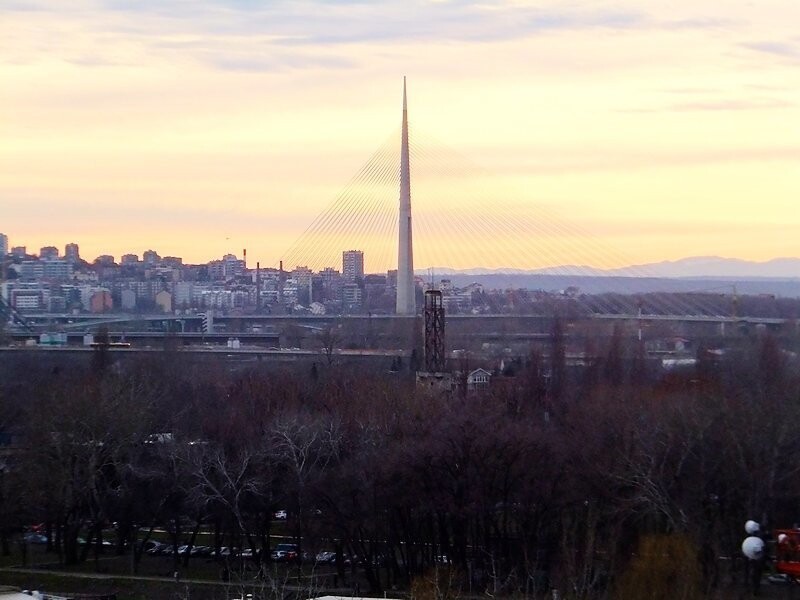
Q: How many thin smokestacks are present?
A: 3